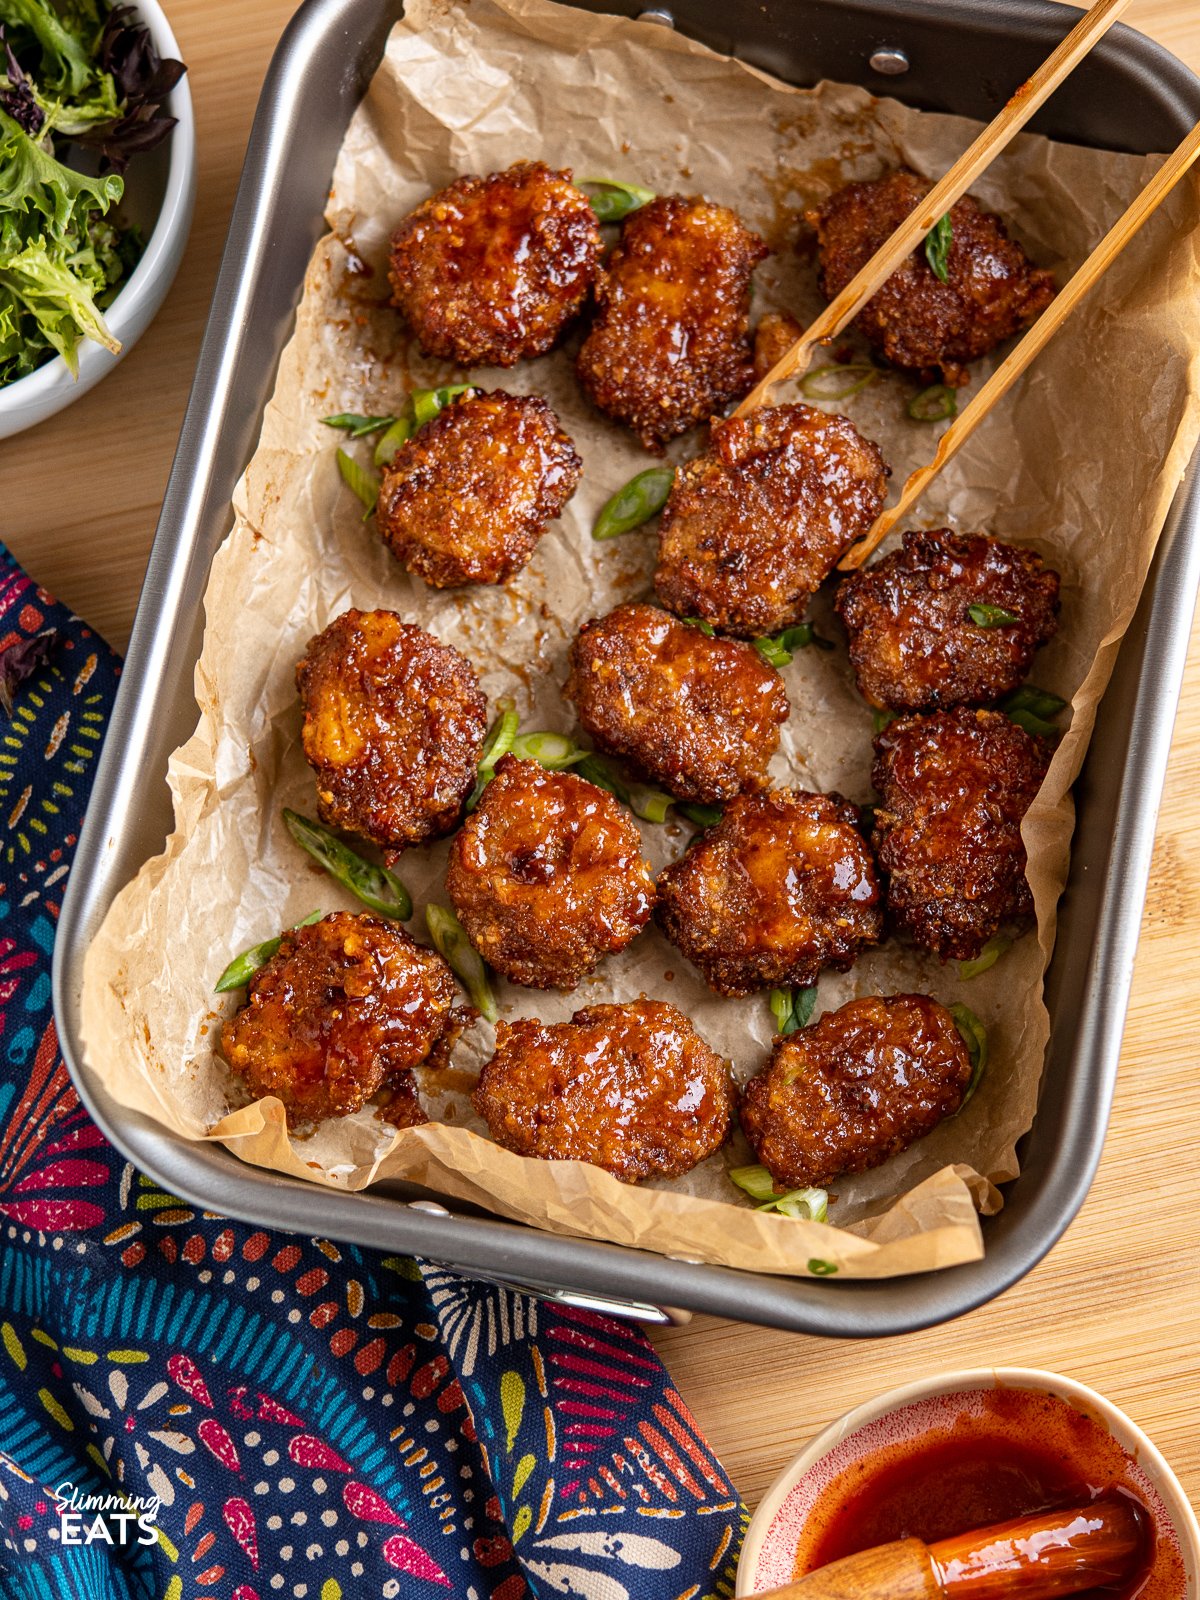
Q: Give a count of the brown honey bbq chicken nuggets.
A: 14